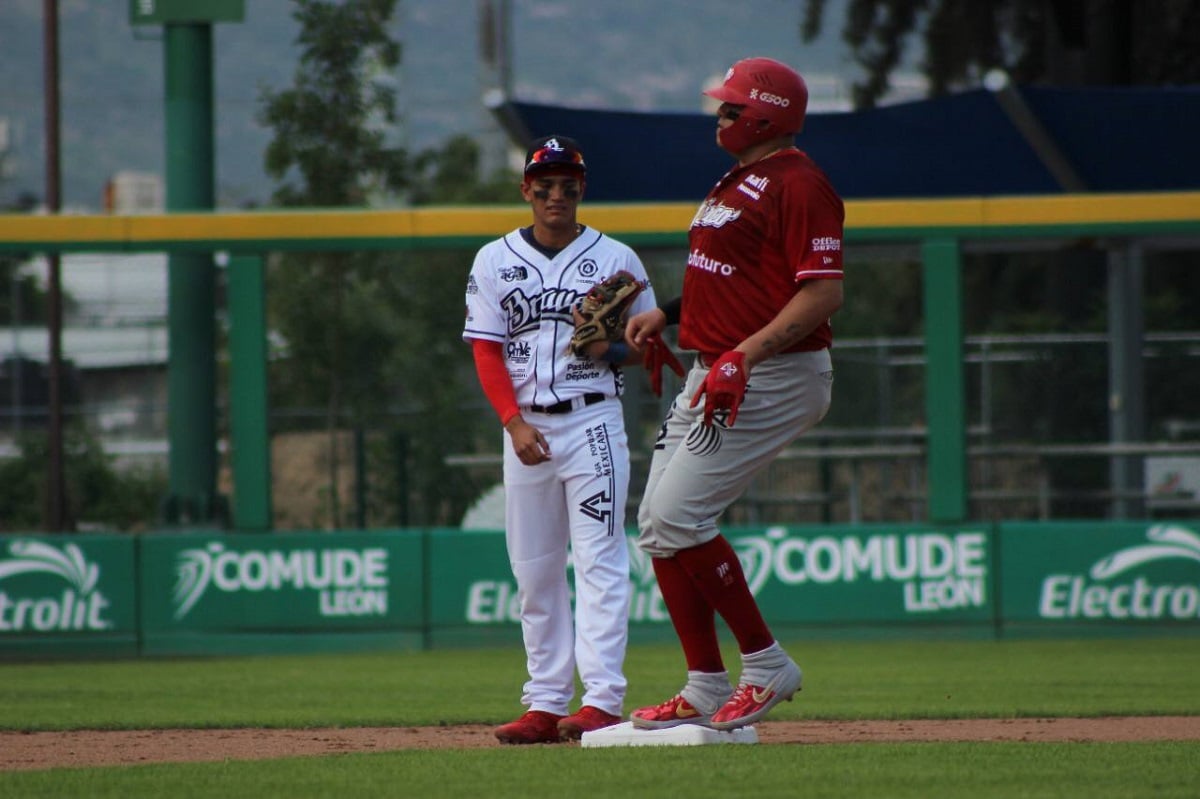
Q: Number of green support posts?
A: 3